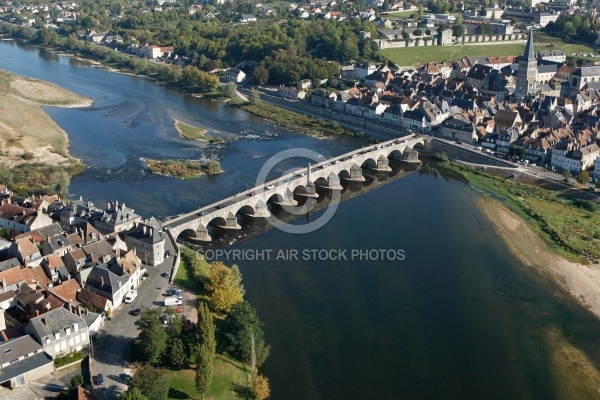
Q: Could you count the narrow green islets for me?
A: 2